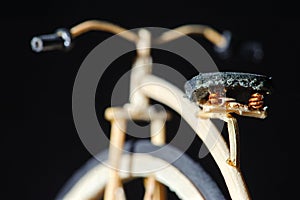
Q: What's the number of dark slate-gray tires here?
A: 1